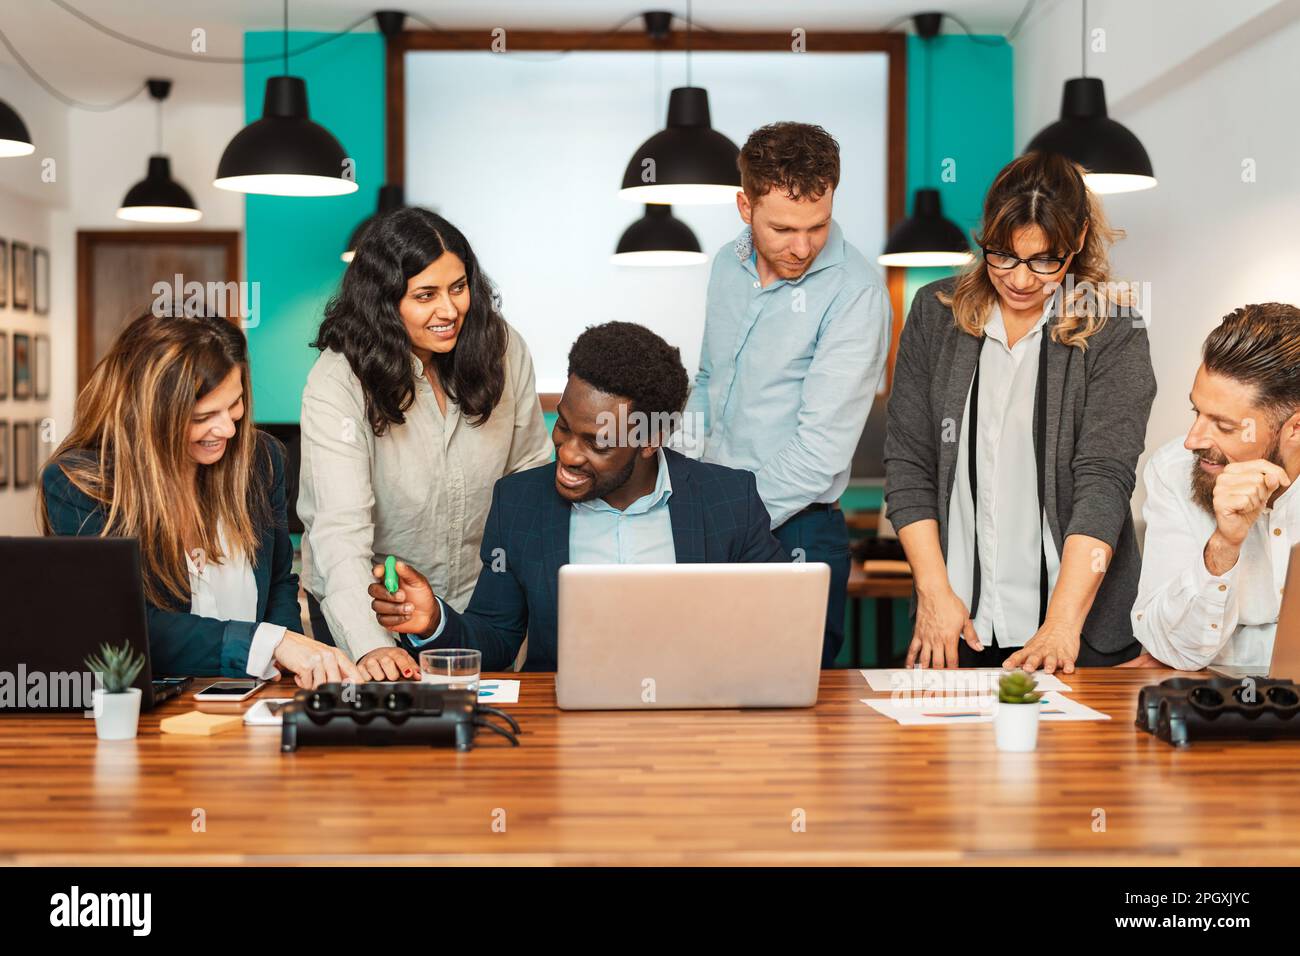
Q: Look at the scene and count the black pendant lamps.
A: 8